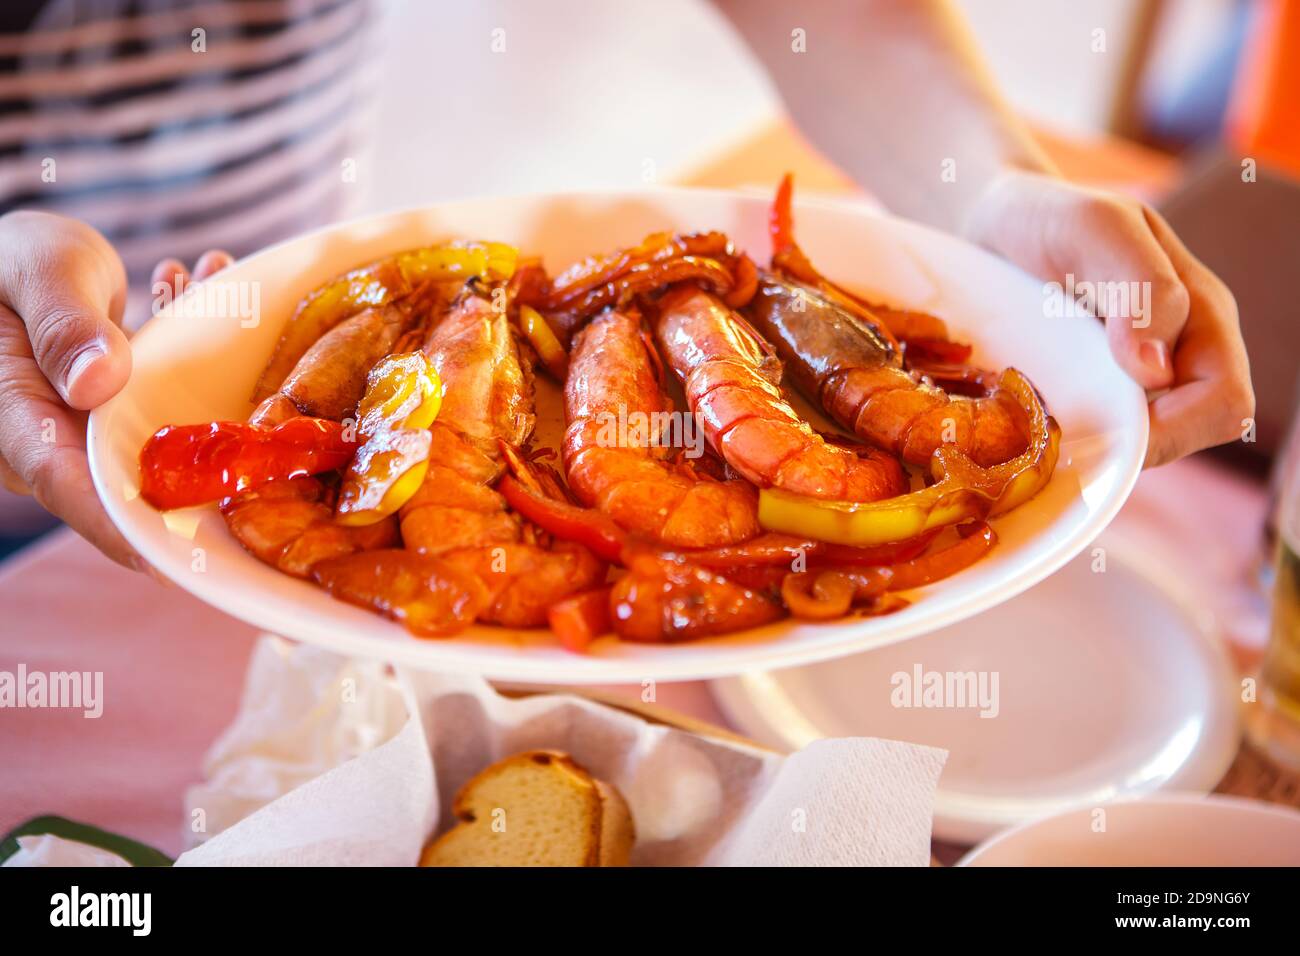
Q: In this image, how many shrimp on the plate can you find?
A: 5